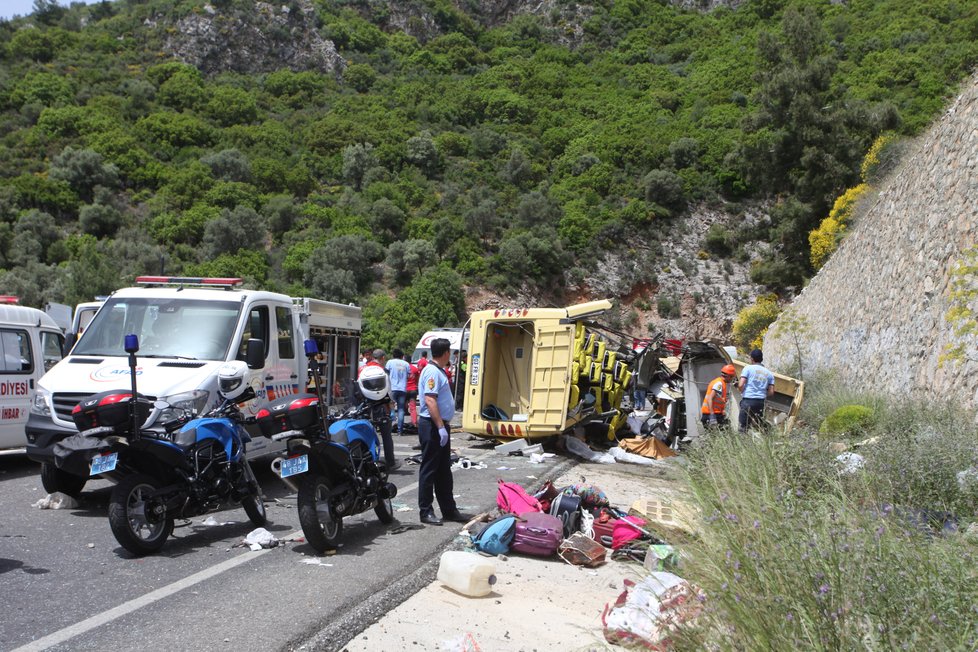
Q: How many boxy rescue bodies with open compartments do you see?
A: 1